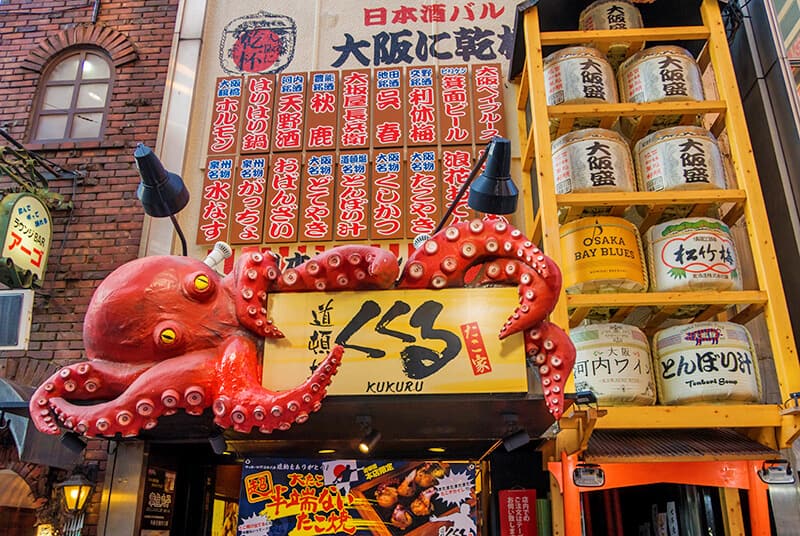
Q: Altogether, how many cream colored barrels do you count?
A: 8